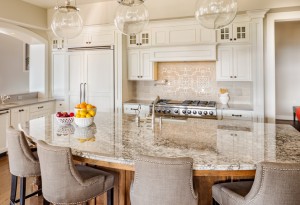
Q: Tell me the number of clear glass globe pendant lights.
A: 3